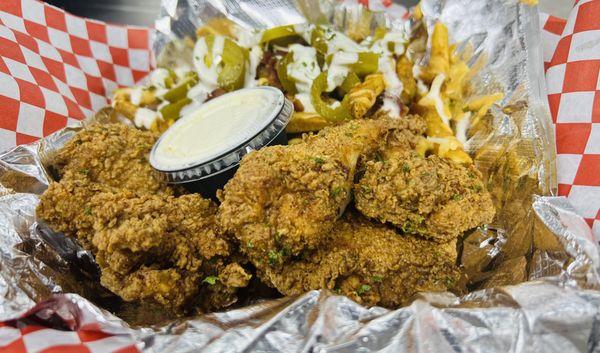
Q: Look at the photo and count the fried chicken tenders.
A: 5